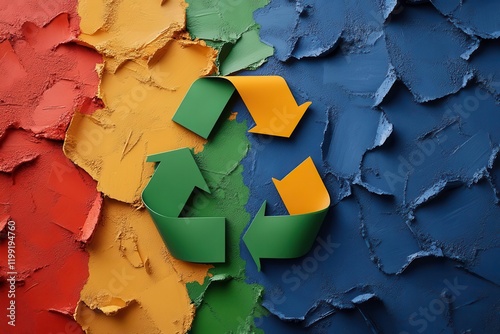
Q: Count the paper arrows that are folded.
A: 3